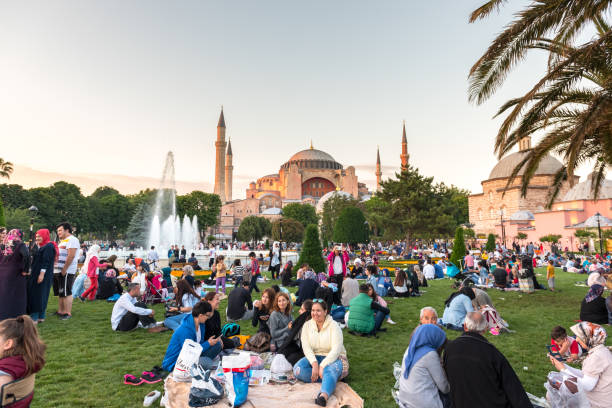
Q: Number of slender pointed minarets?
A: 4